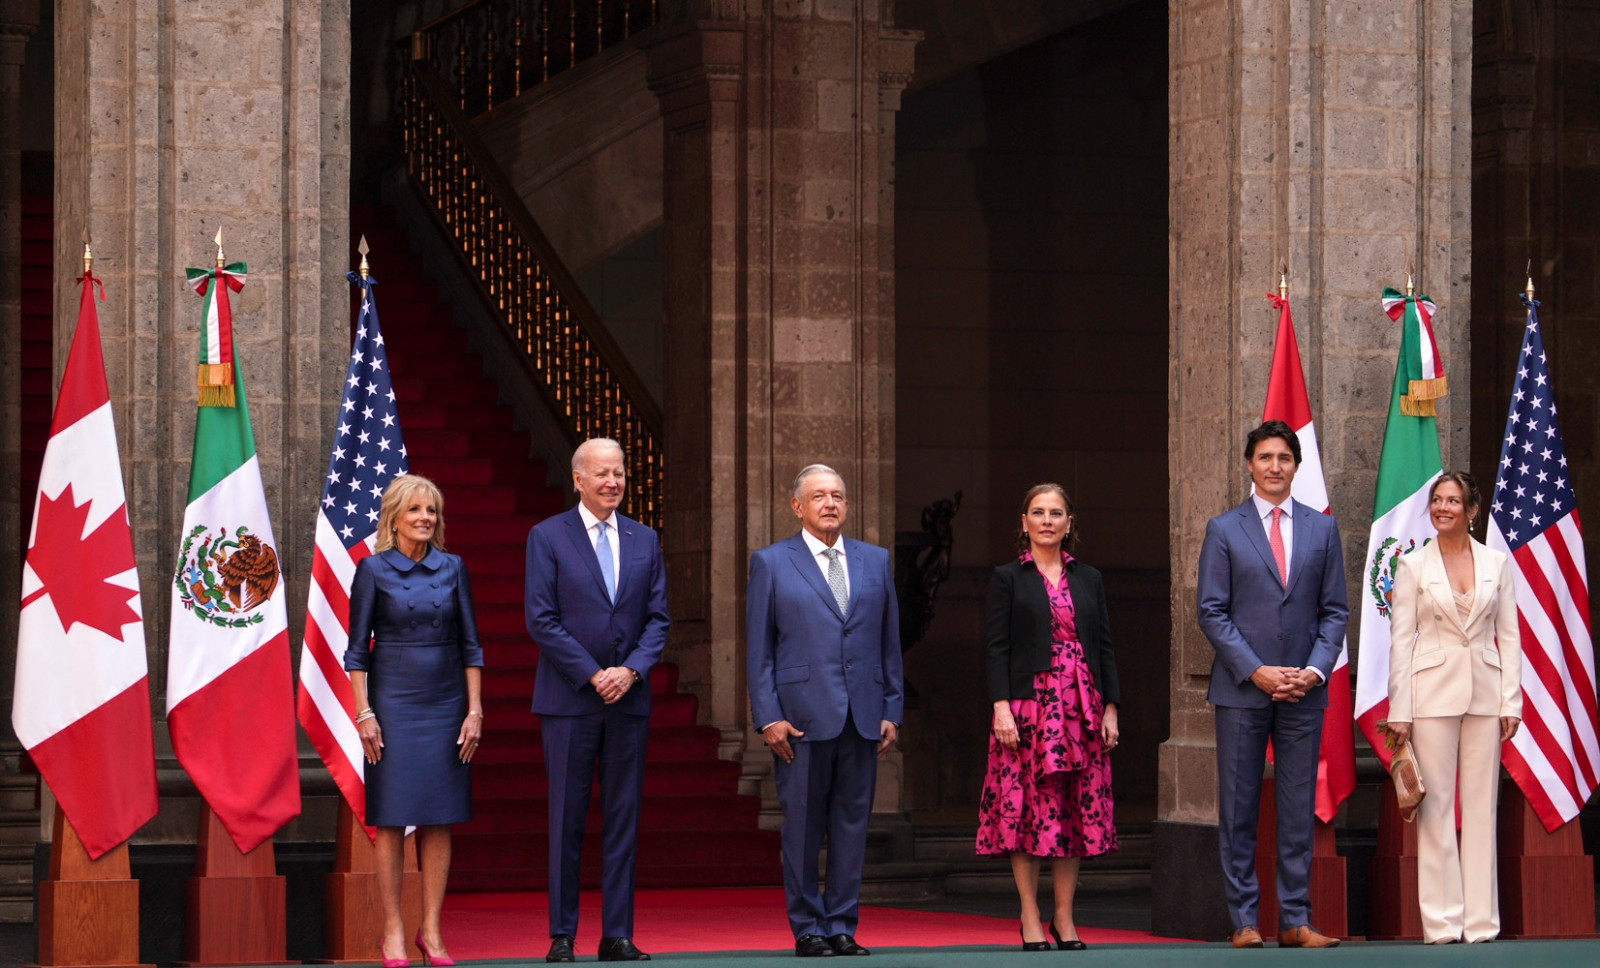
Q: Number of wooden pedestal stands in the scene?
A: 6